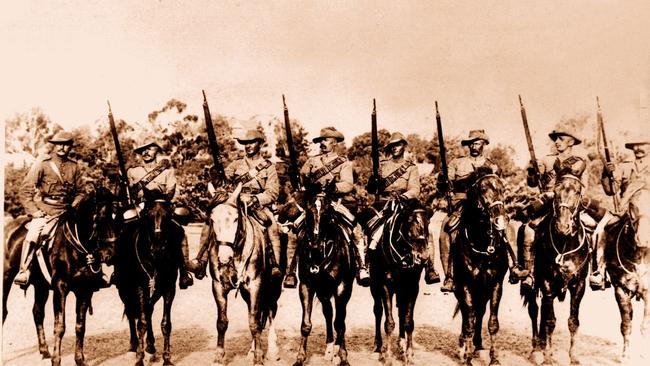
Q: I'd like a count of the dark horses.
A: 7